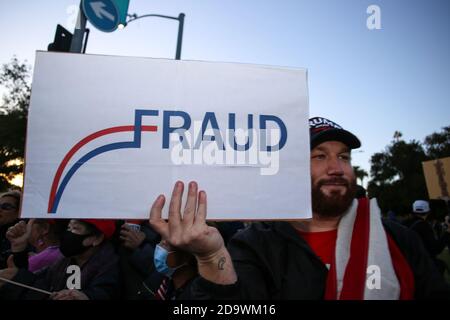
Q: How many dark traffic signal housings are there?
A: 1